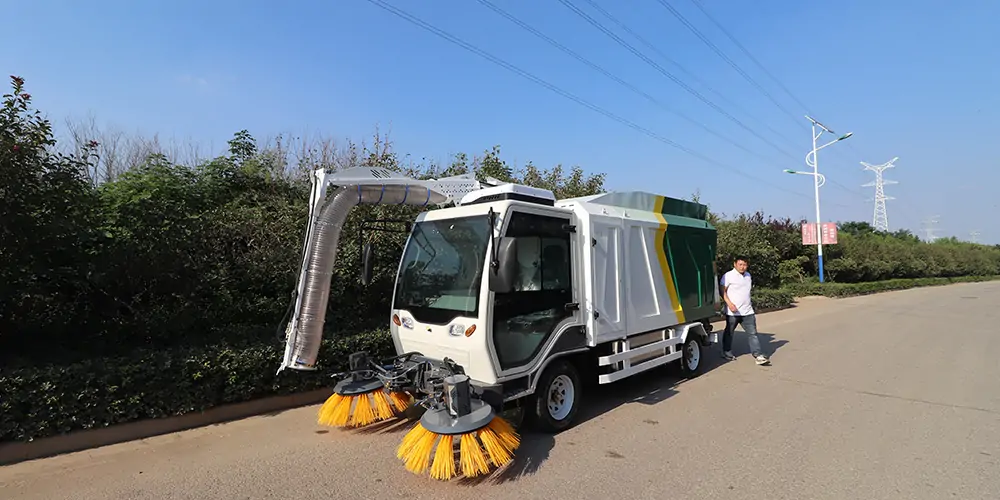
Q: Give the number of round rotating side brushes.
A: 2